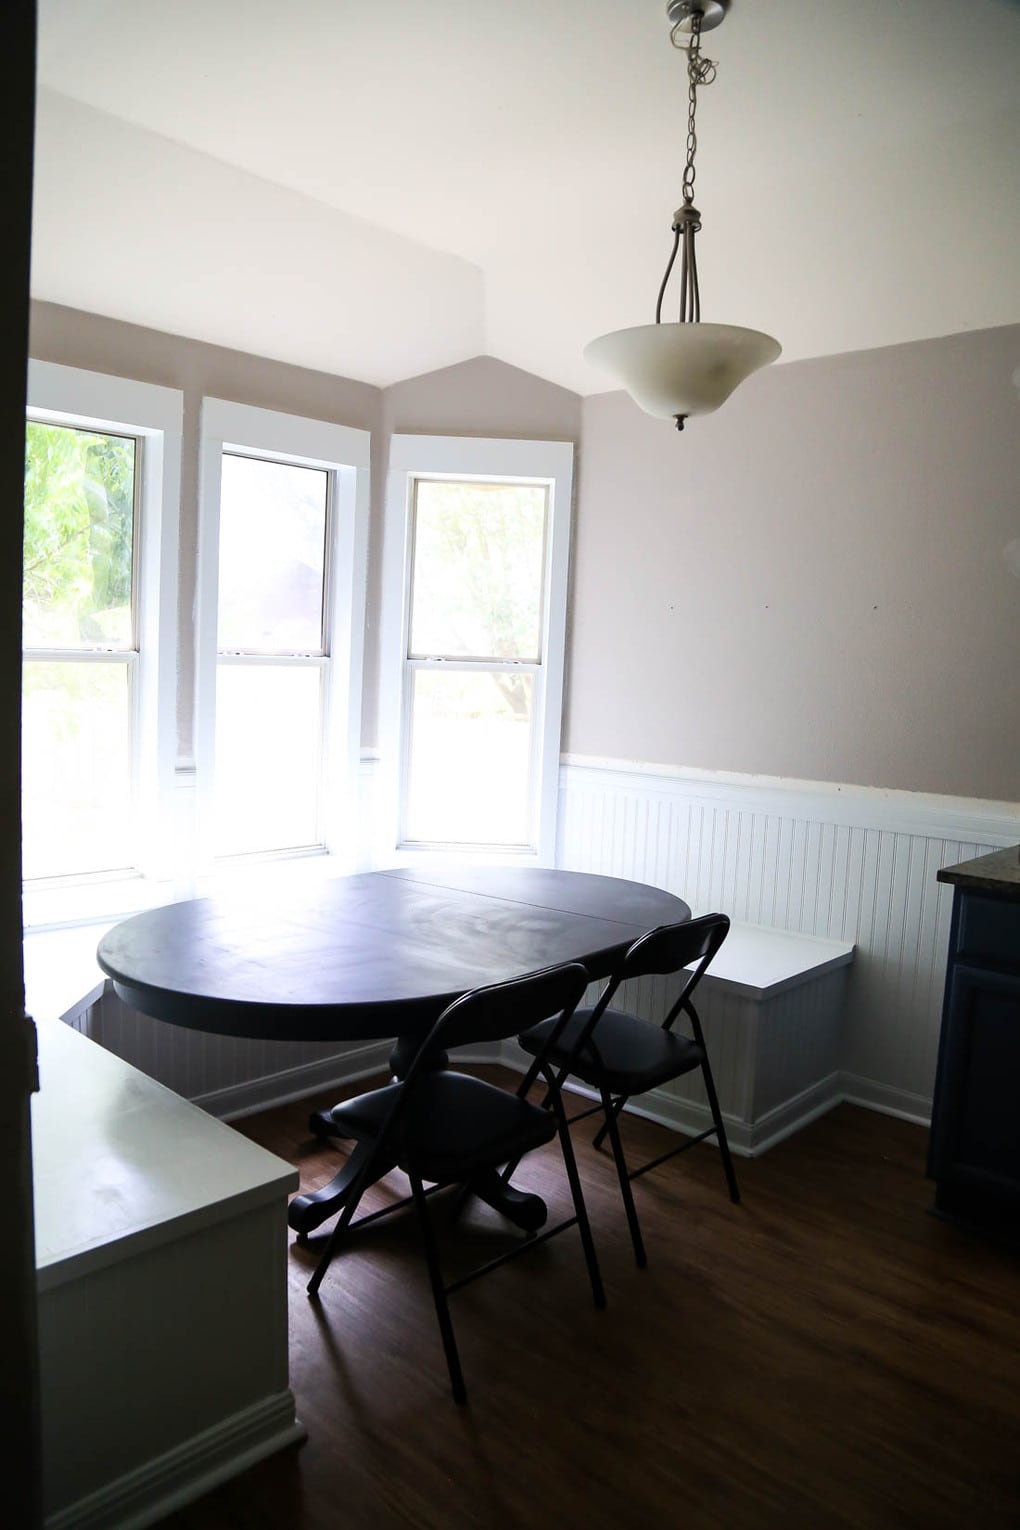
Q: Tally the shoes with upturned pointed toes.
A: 0